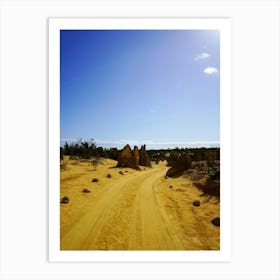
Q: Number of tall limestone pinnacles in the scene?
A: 3